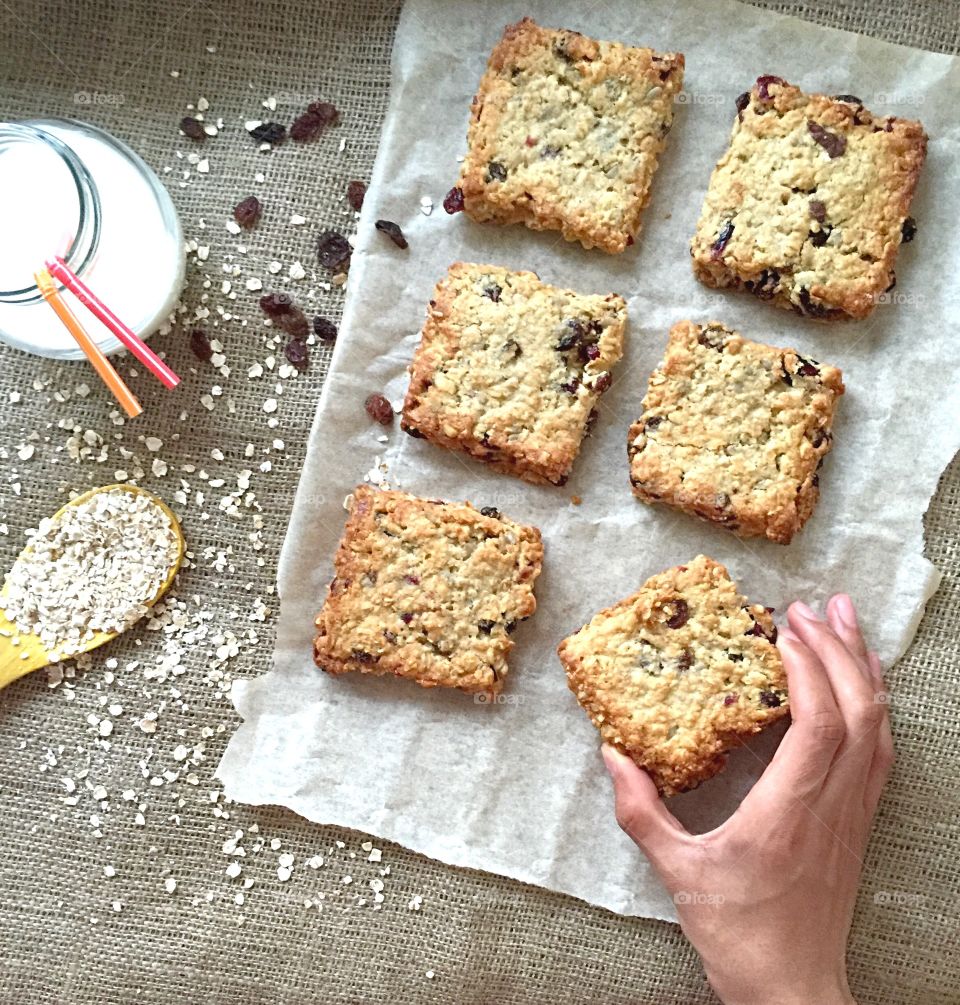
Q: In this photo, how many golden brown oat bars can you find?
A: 6